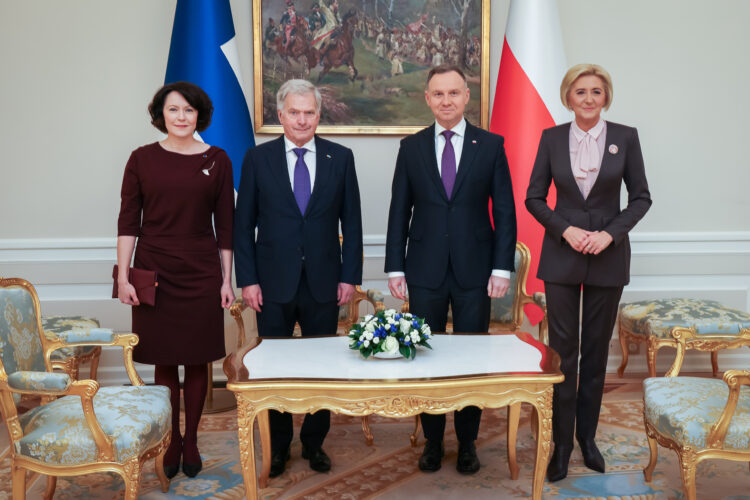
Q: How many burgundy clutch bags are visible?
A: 1